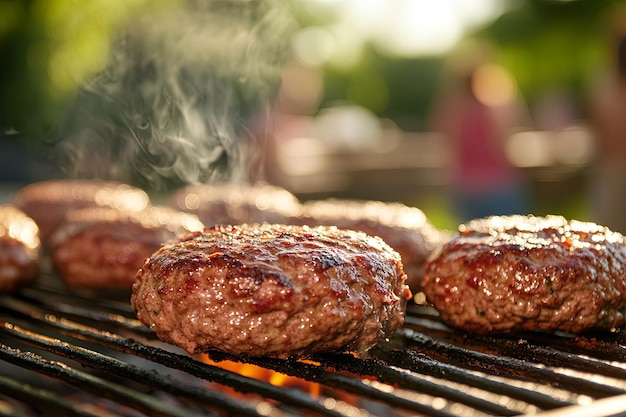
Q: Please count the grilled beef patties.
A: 7